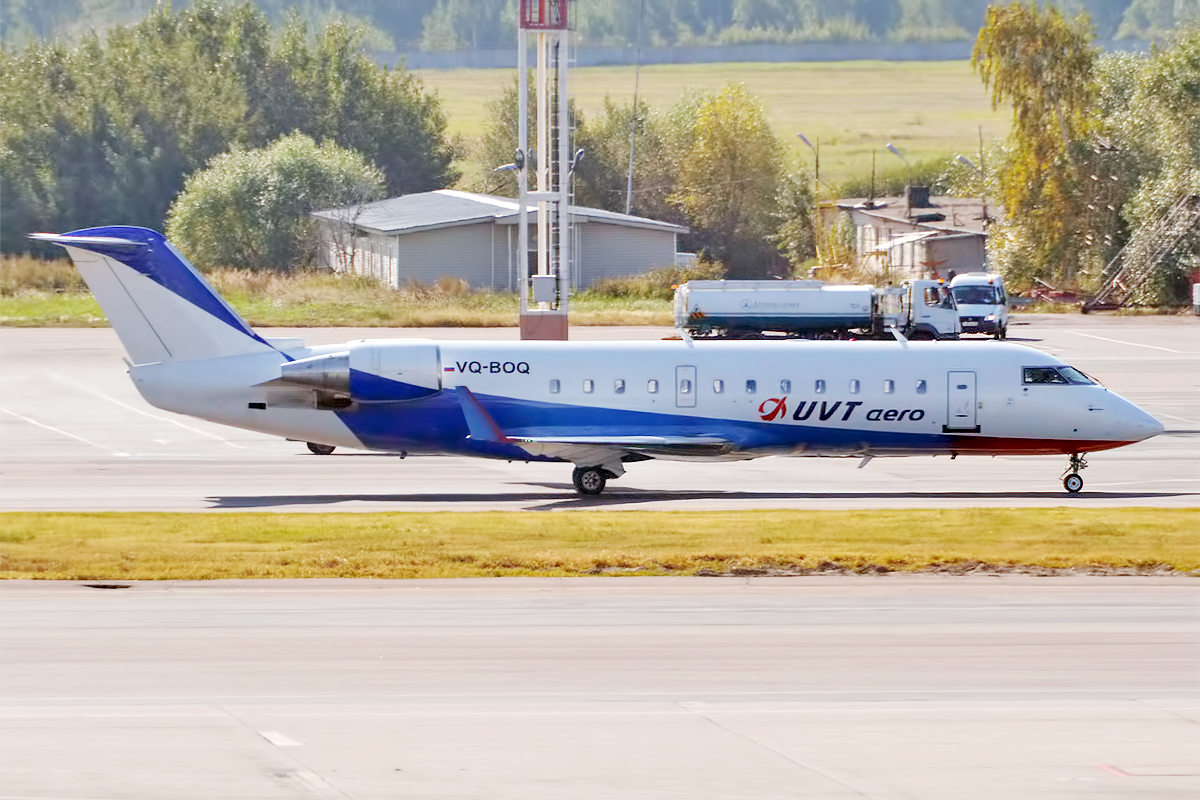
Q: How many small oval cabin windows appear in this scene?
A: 12